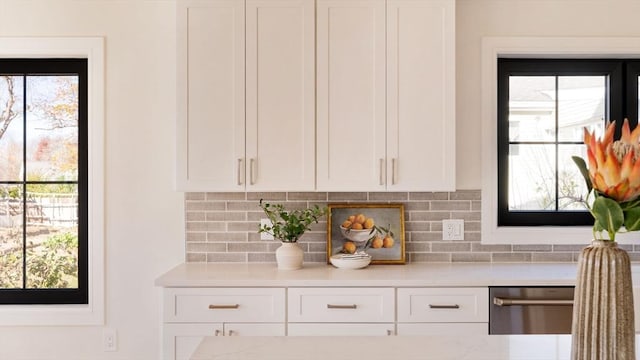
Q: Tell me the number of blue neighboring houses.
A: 0